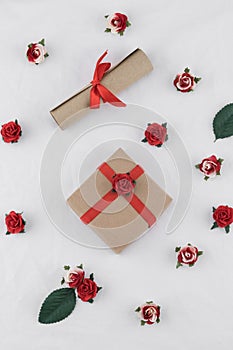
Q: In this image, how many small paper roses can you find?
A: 13